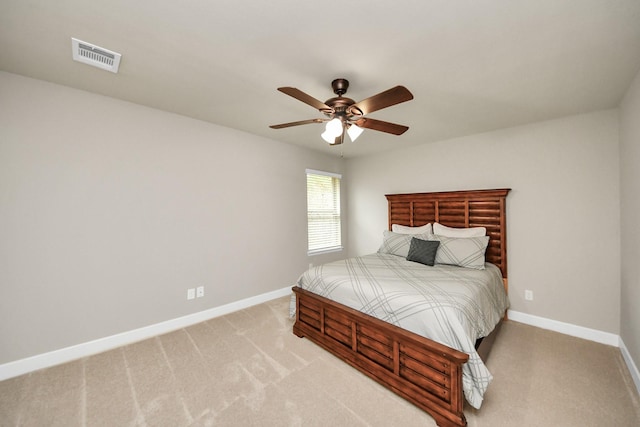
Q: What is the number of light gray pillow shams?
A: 2